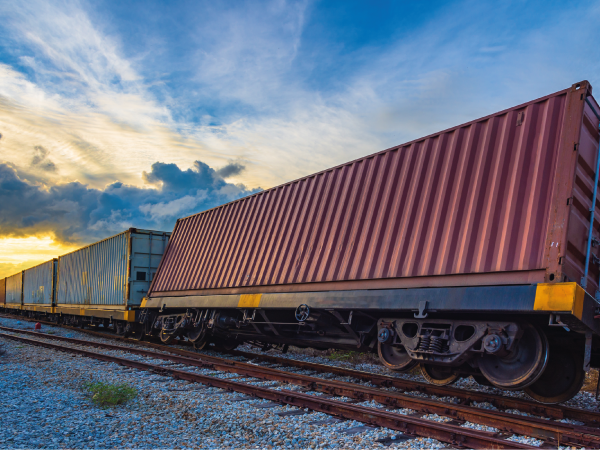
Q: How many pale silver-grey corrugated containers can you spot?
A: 3